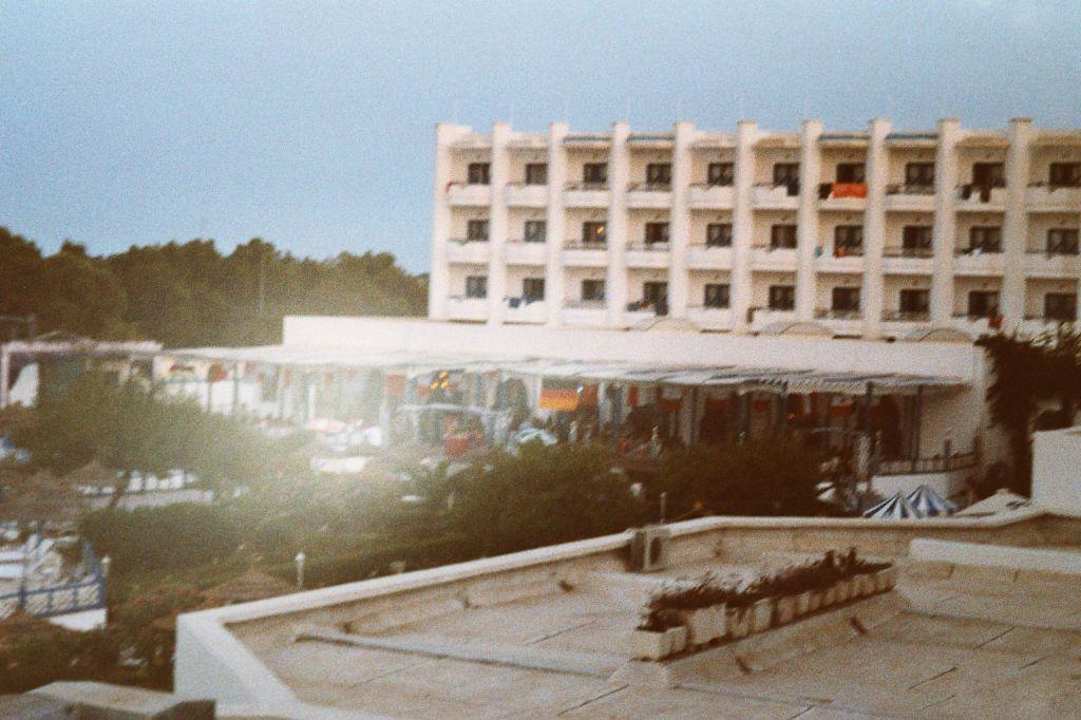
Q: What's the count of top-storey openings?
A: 10